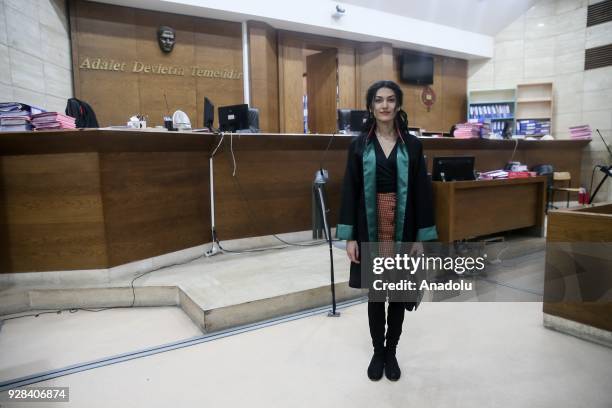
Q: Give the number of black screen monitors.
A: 5